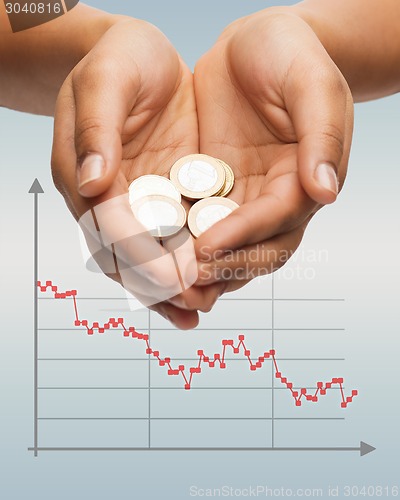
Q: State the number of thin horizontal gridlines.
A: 5